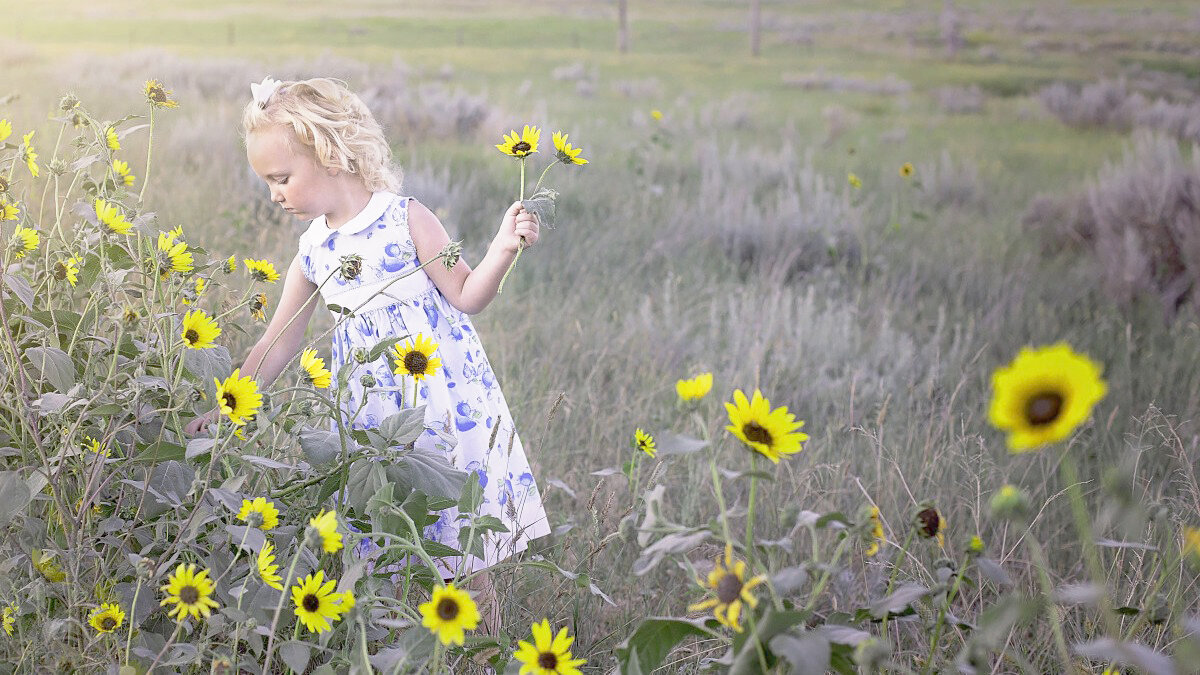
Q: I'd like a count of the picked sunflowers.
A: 2